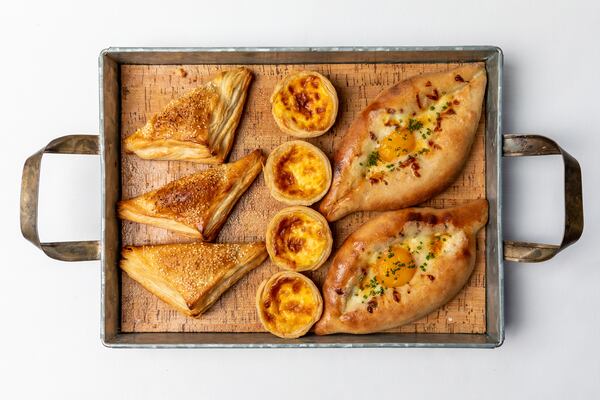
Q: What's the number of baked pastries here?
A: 9